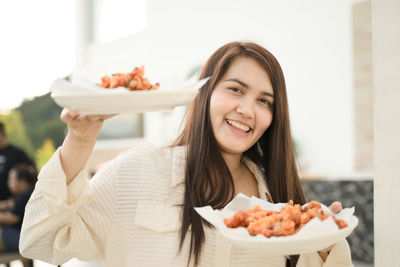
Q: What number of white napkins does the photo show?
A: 2